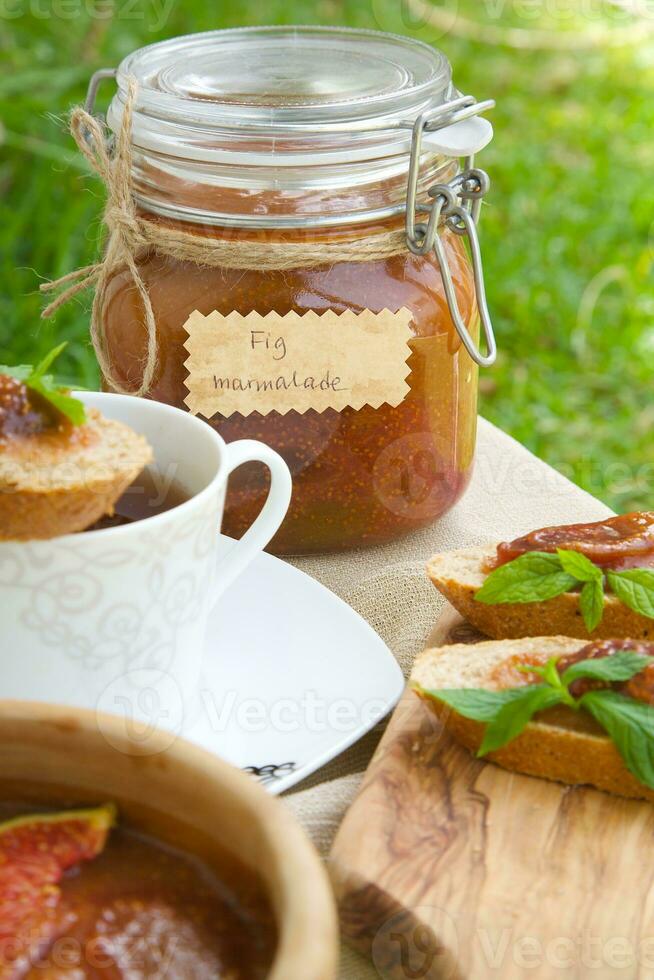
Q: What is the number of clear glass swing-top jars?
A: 1